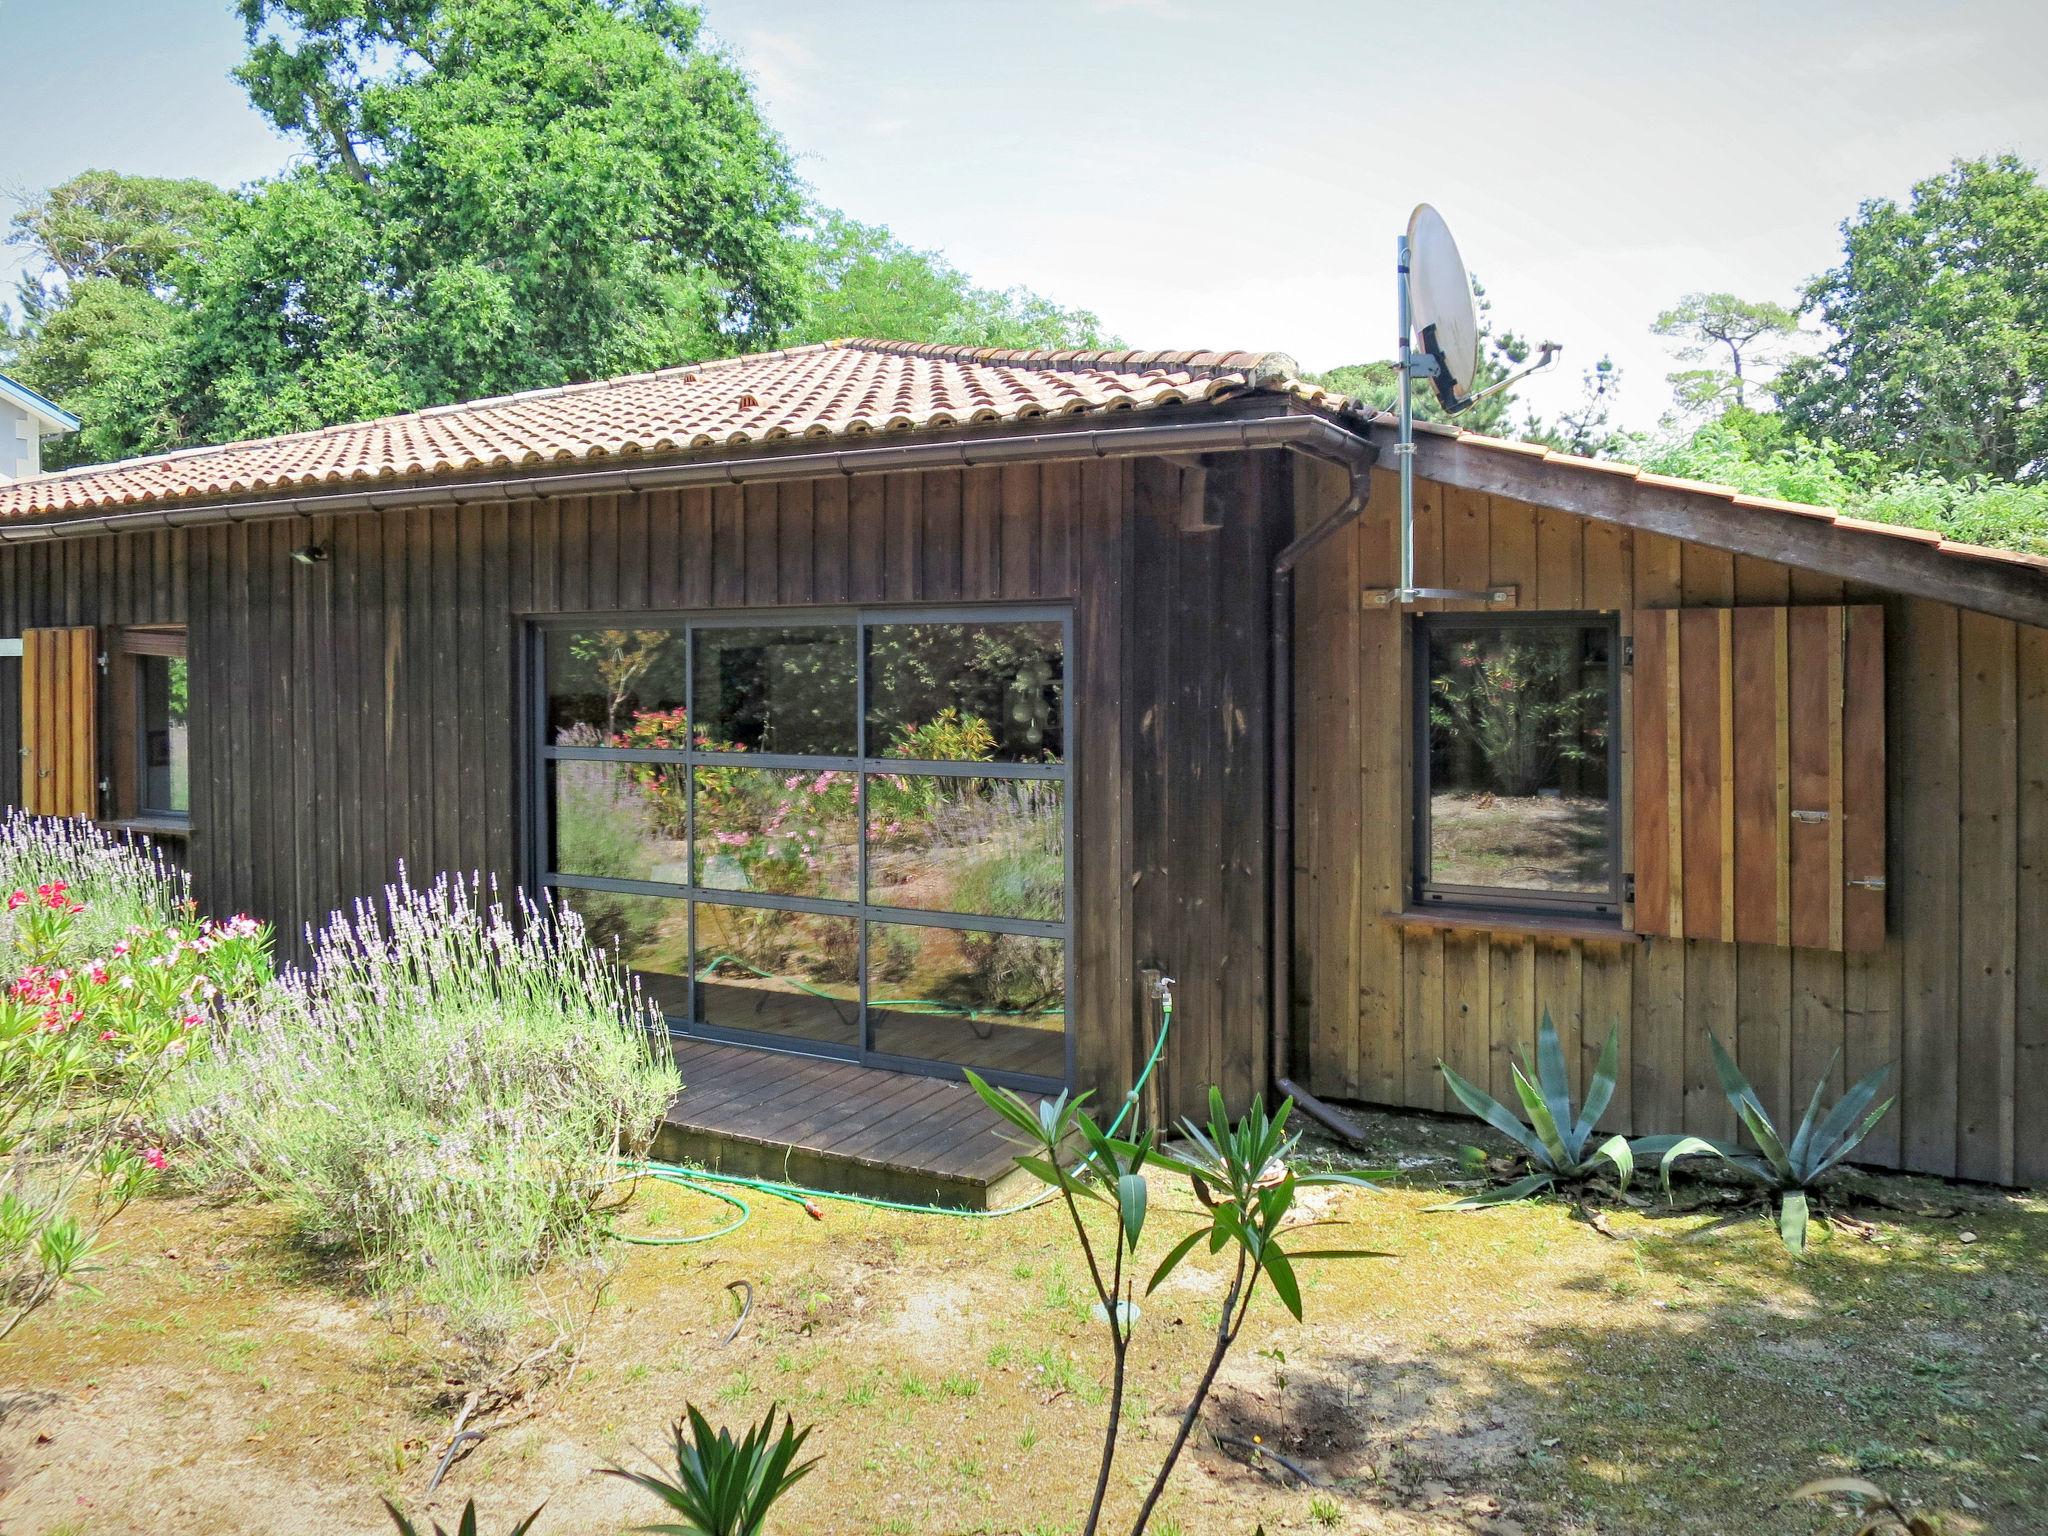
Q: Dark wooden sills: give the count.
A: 2